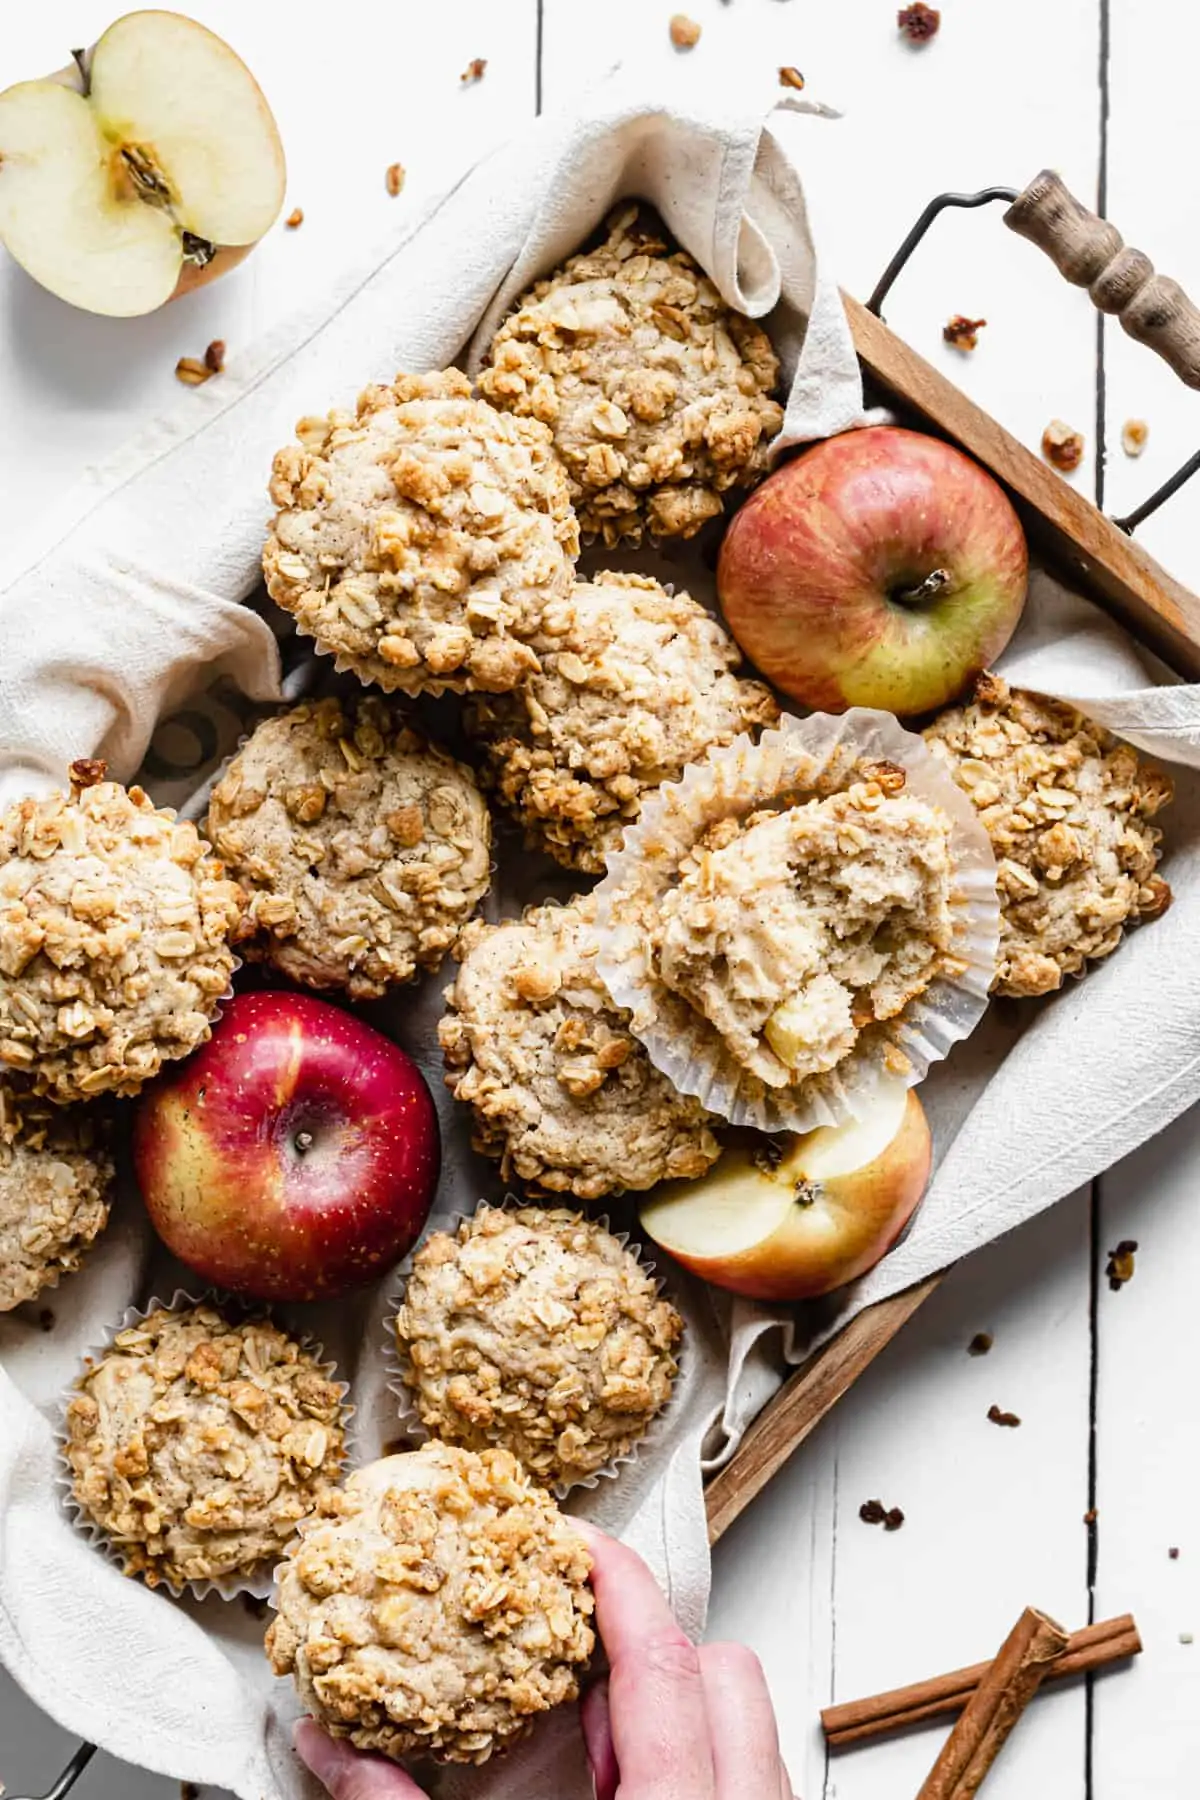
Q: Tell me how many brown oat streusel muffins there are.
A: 12